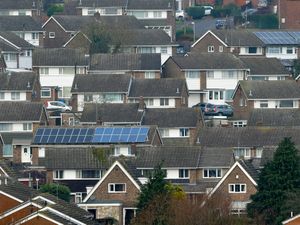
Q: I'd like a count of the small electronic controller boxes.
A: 0